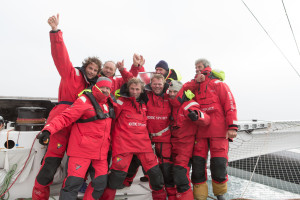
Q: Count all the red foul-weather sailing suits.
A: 8